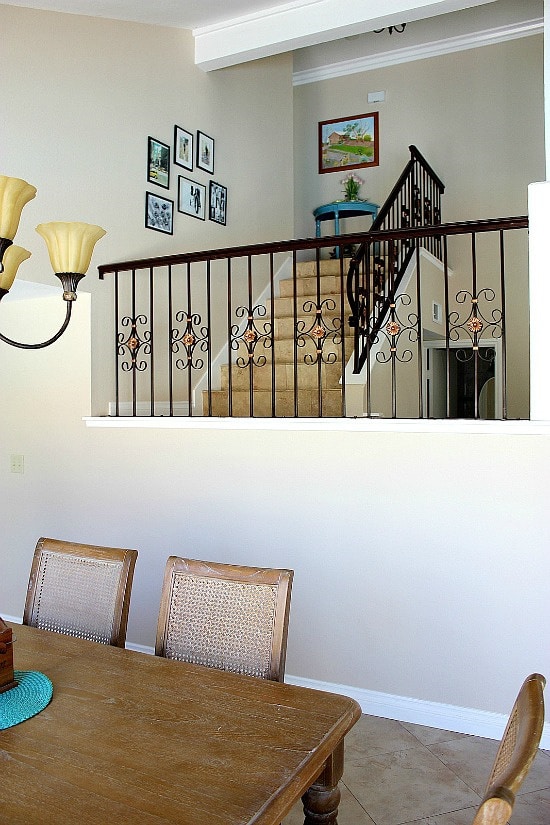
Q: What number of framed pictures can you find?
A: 7